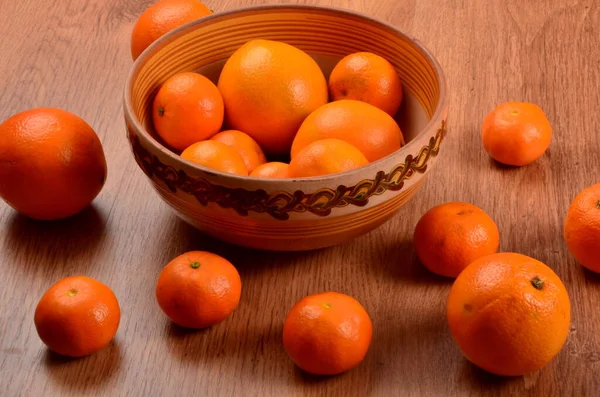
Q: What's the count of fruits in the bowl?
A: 8